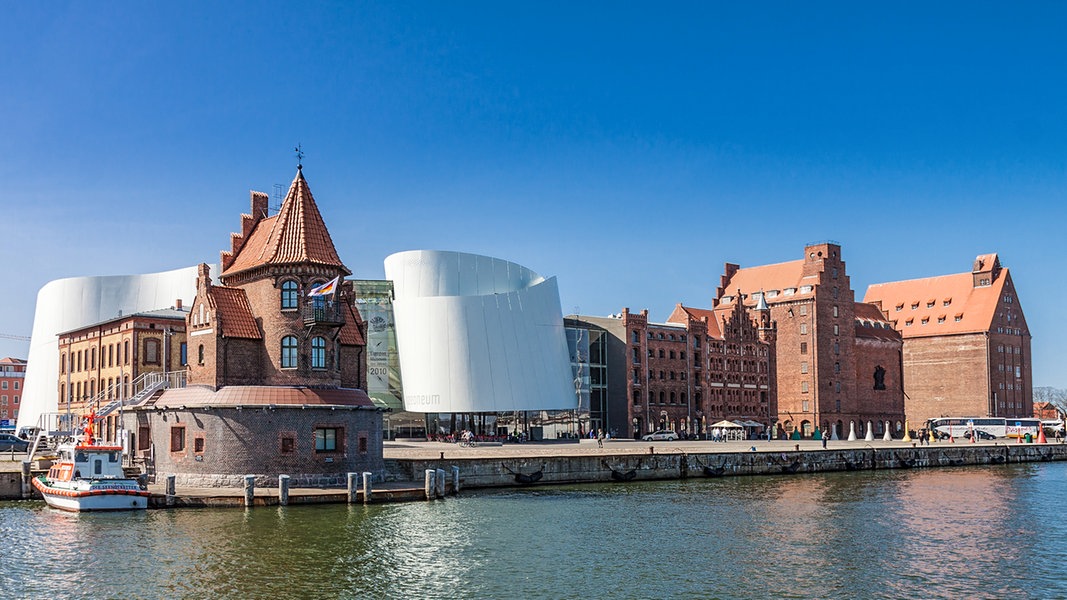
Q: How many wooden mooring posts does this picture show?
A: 9